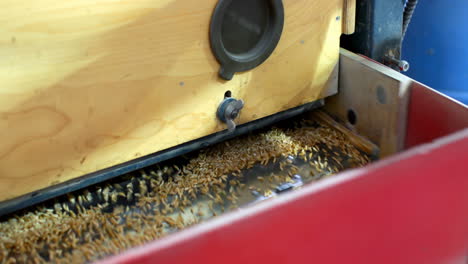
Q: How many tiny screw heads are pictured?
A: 3